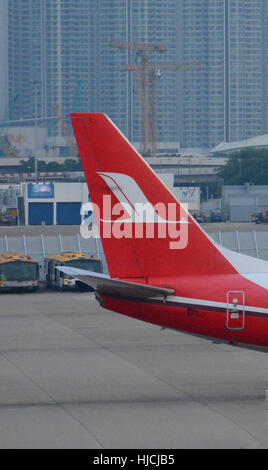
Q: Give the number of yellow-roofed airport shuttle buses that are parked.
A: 2